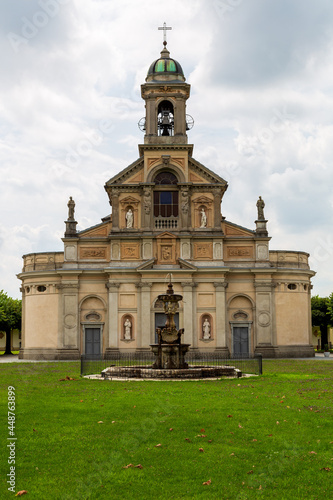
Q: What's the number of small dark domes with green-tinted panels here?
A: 1